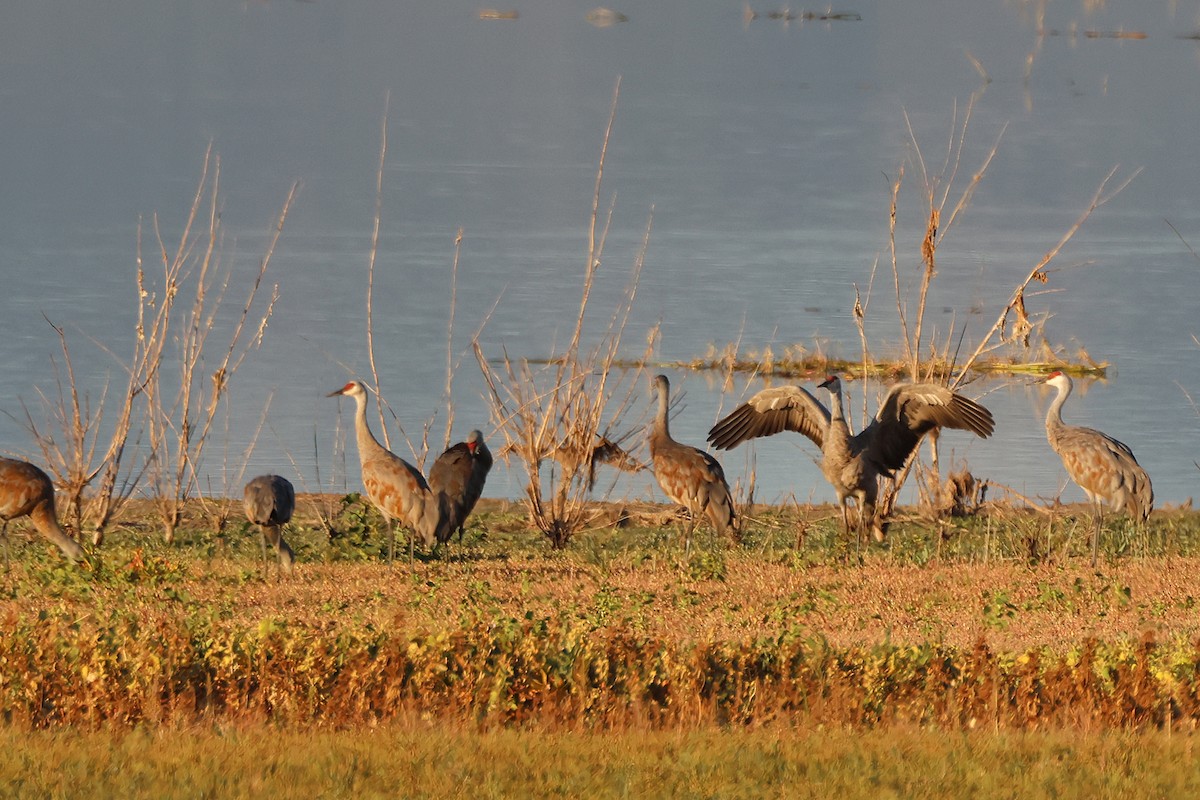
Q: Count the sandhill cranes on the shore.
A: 7